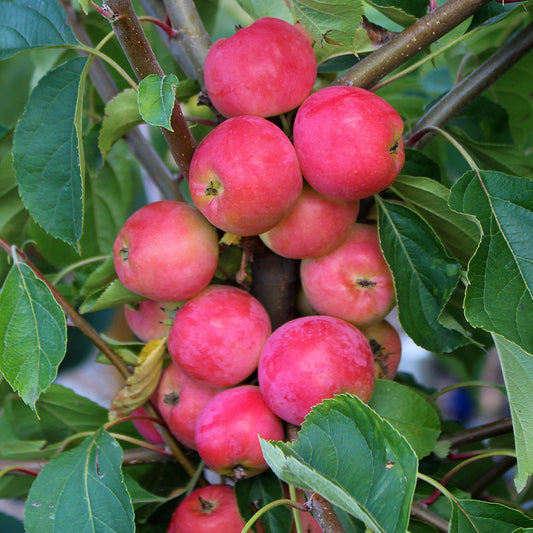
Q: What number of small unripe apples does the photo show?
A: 0